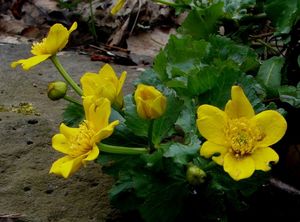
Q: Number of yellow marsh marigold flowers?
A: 5